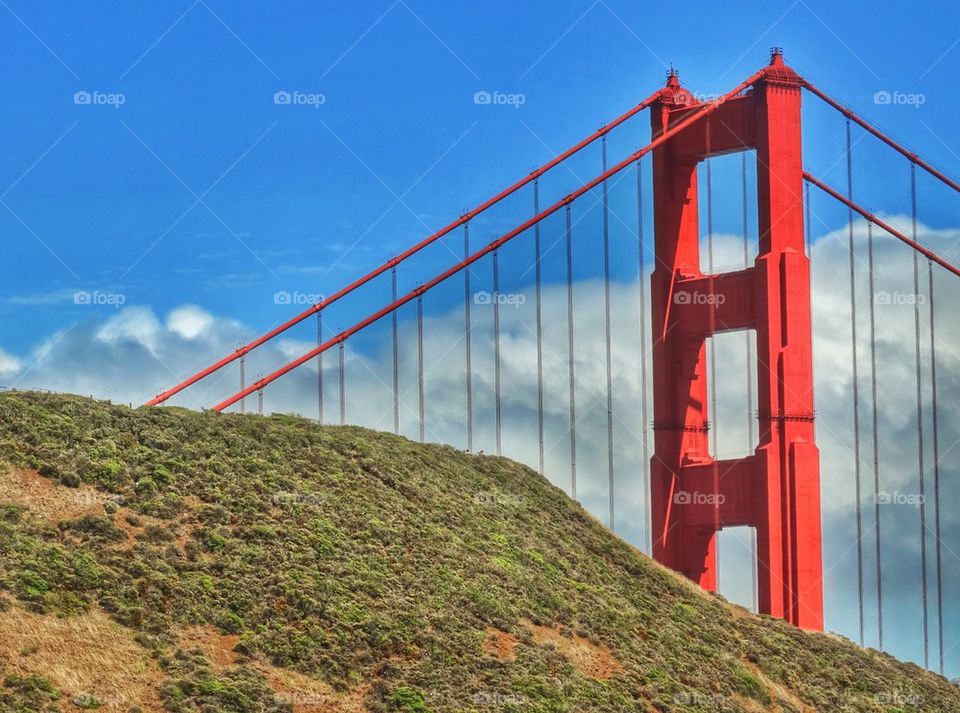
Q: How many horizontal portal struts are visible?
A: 3